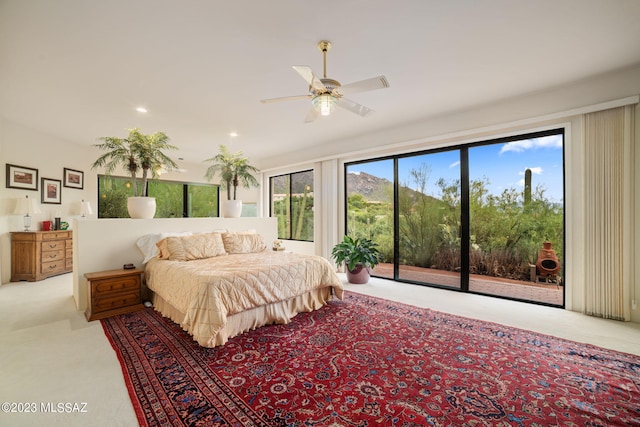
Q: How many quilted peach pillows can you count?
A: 2